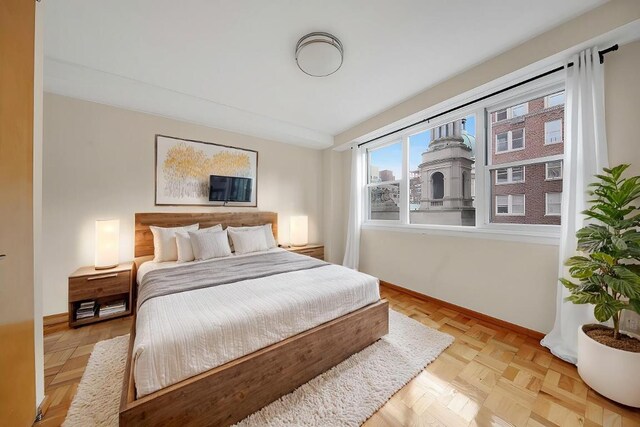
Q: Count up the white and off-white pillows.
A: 5